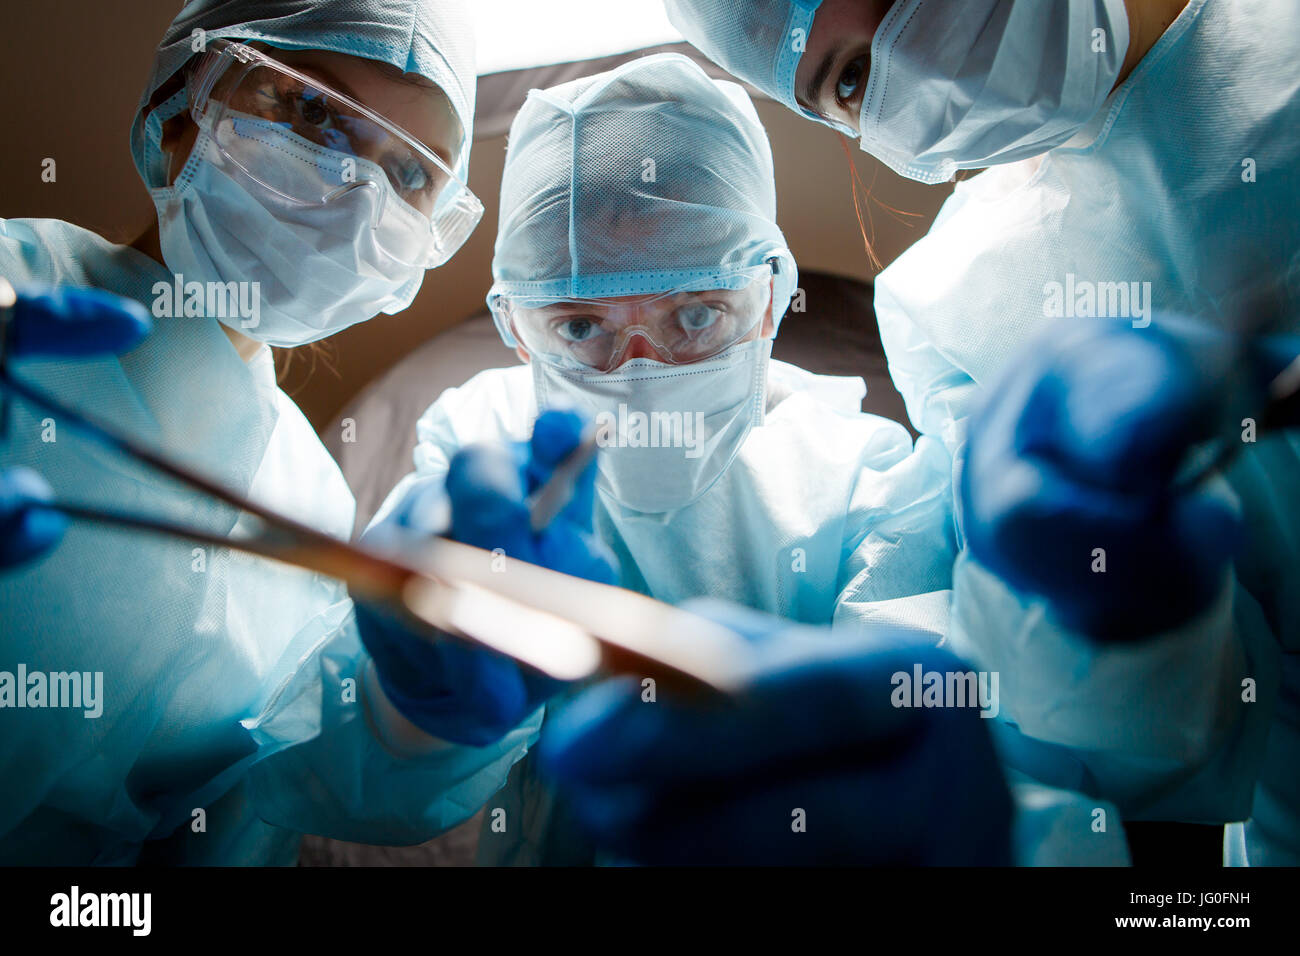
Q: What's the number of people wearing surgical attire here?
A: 3